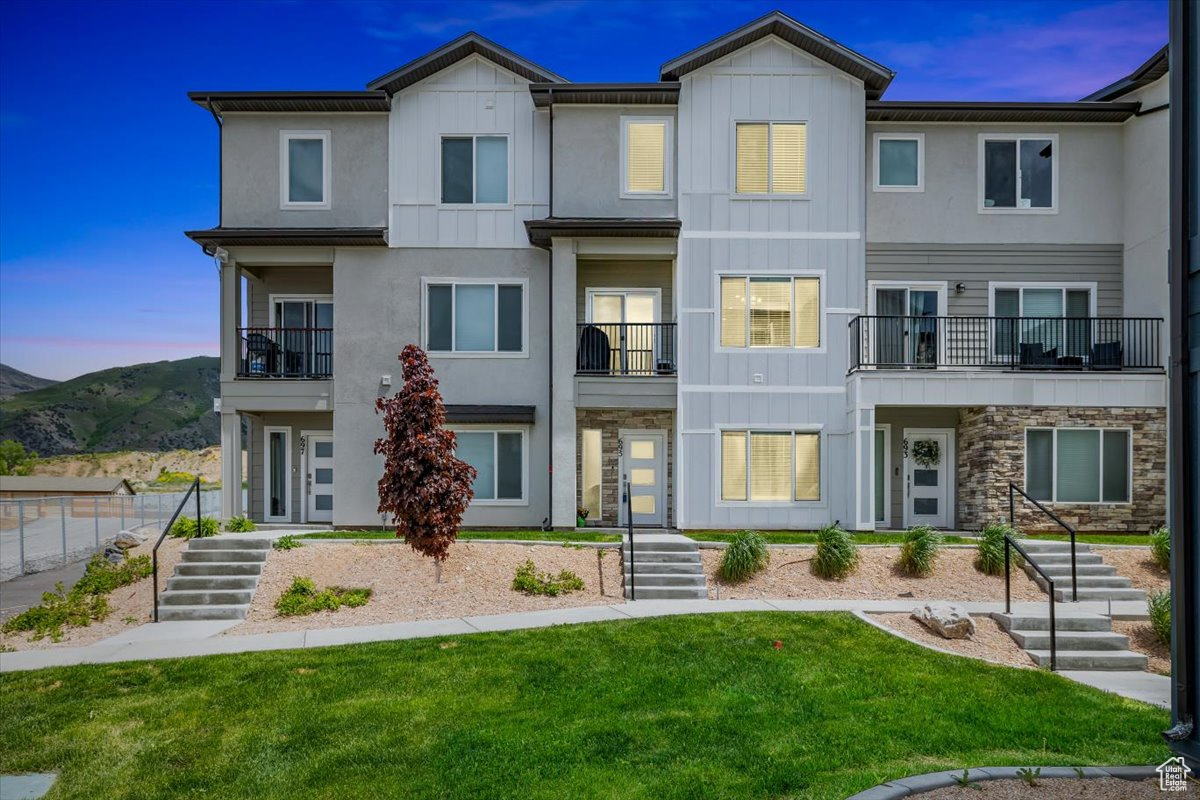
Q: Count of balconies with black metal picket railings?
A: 3